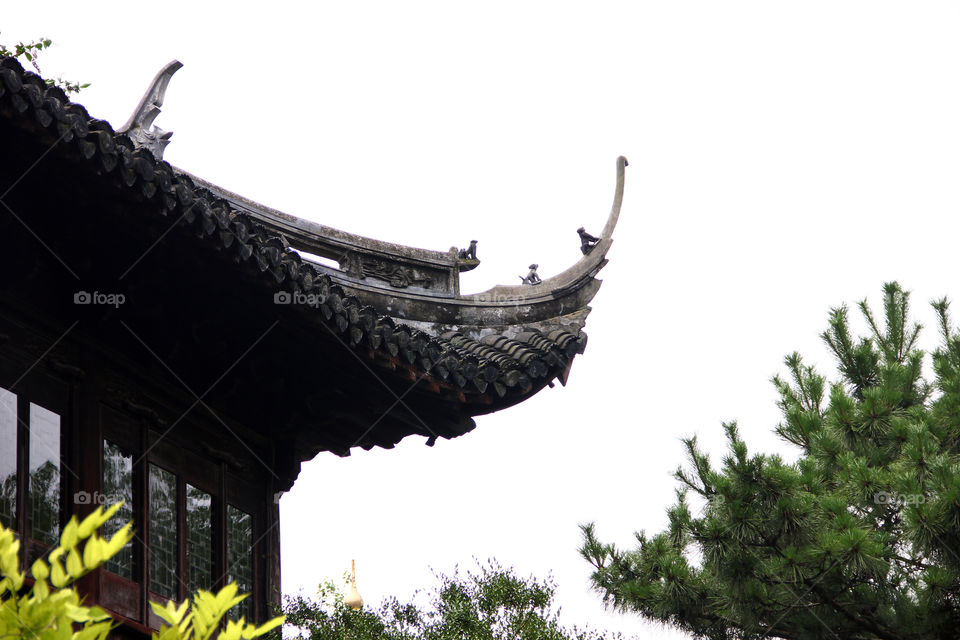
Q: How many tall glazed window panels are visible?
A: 6